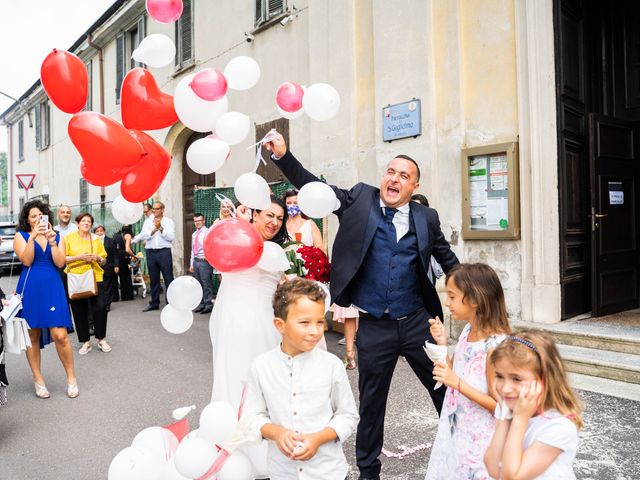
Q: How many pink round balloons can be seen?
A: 4